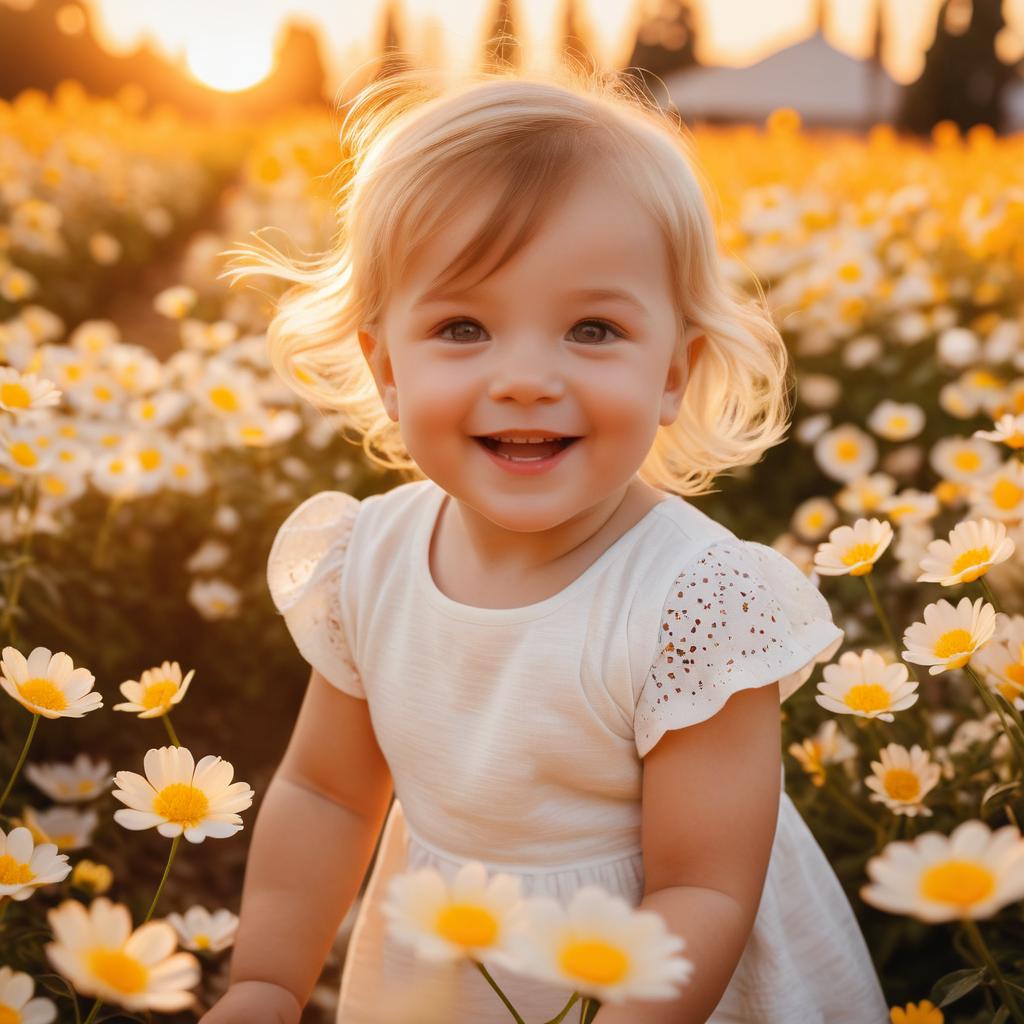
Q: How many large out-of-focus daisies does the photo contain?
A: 4